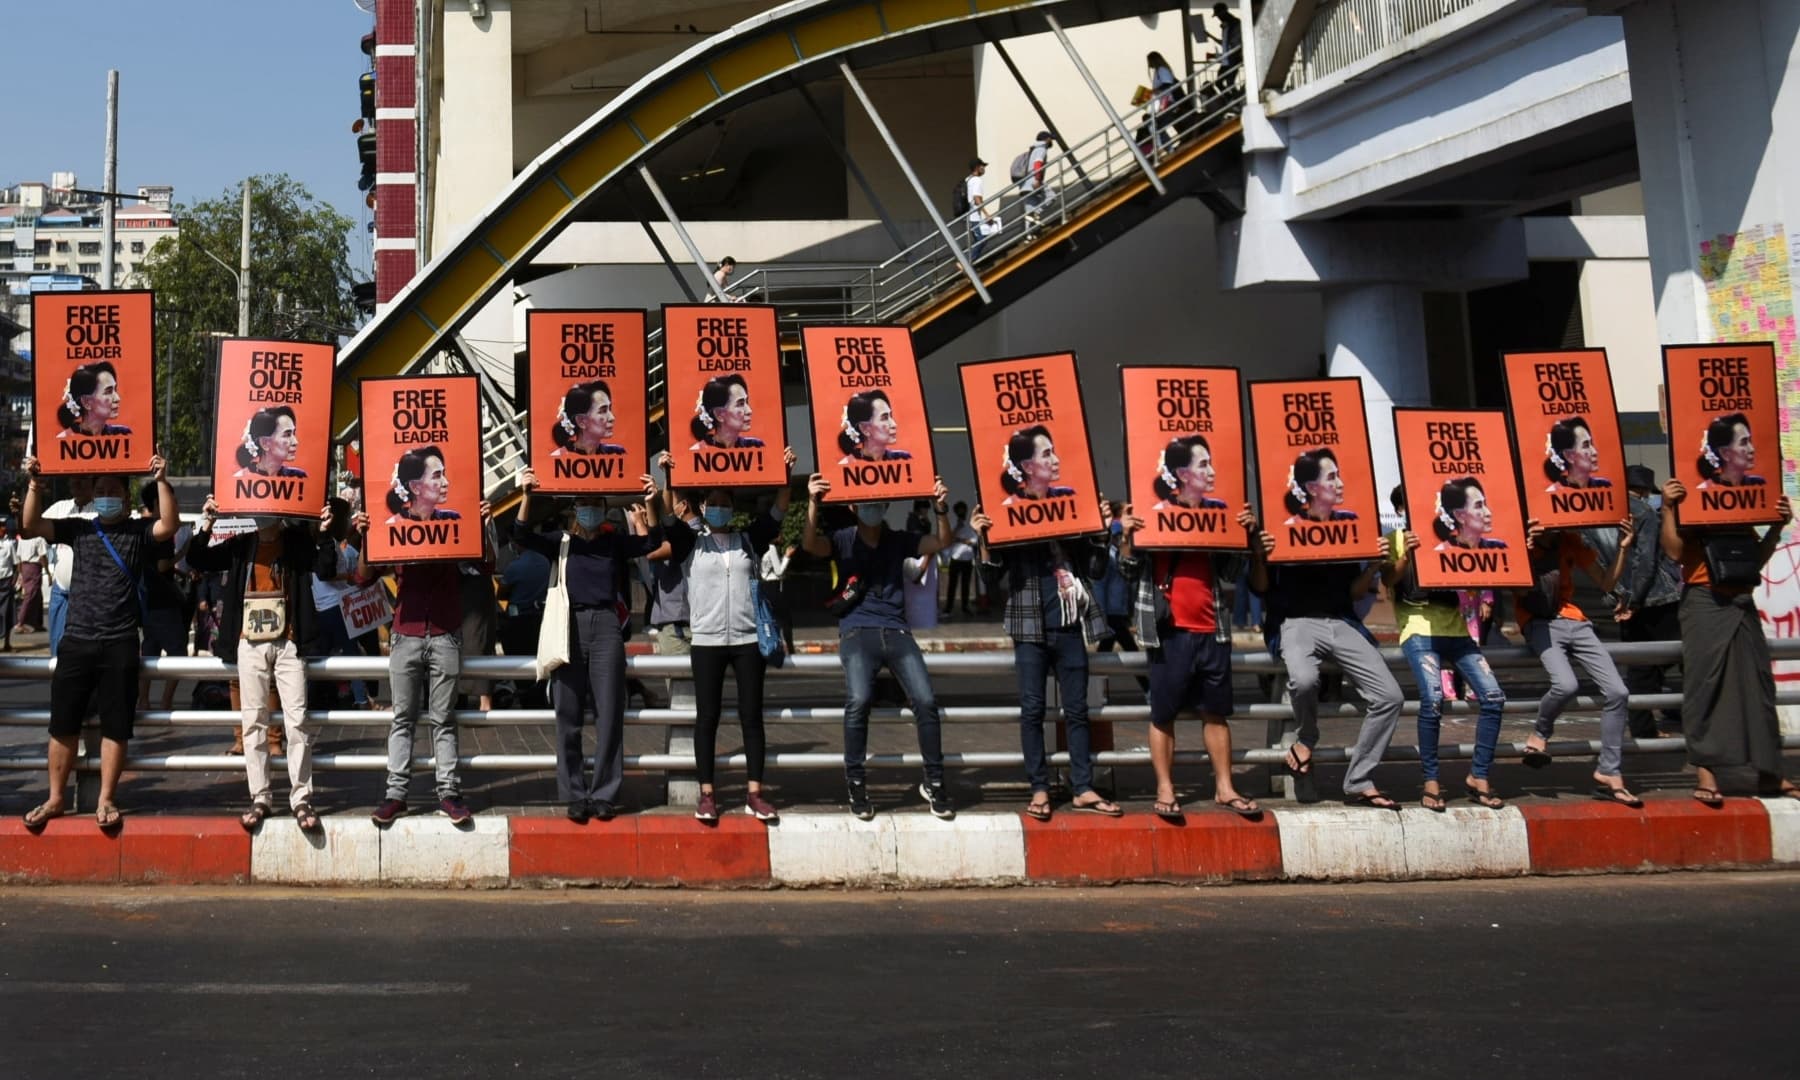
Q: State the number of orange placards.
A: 12